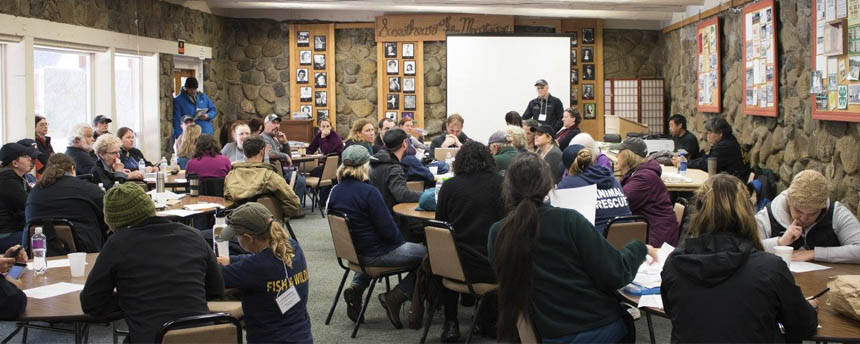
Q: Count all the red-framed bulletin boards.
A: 3